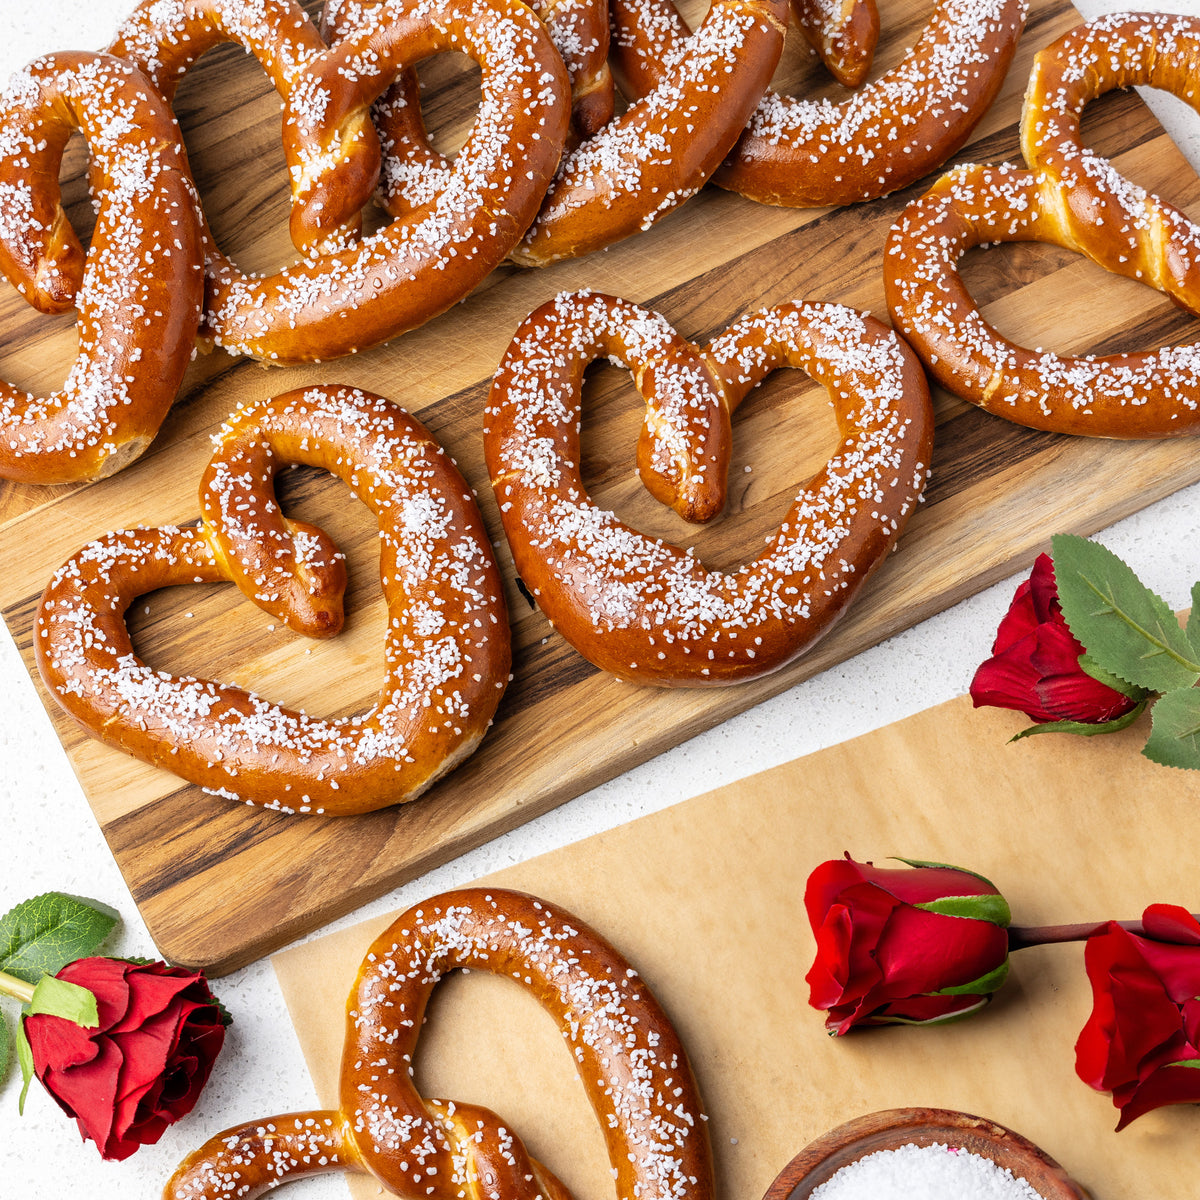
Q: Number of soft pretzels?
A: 8